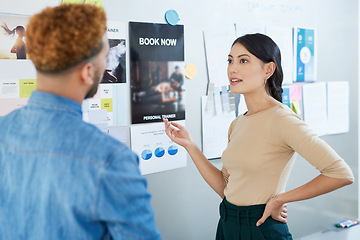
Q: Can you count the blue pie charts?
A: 3